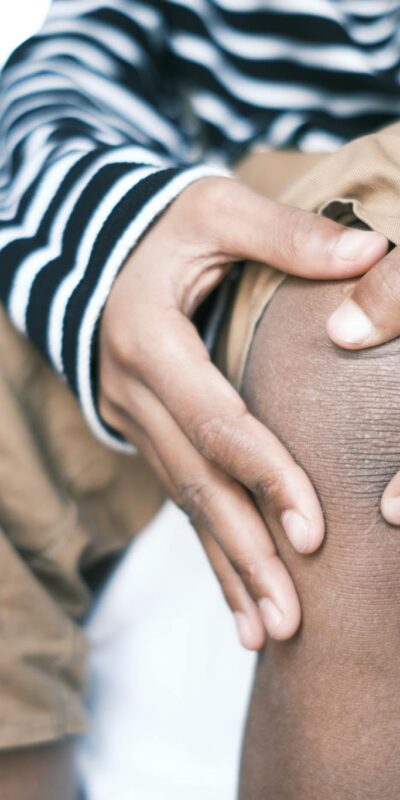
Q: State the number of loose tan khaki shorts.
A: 1